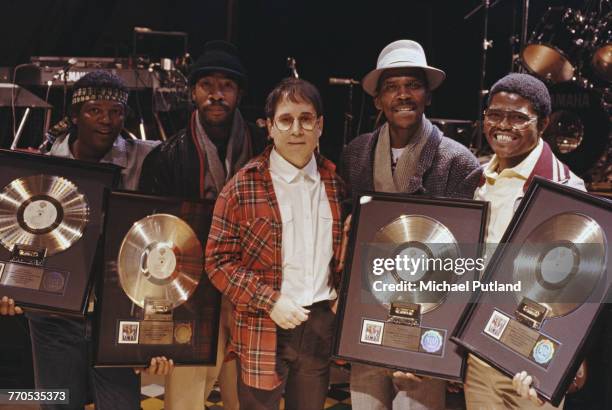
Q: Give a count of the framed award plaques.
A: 4